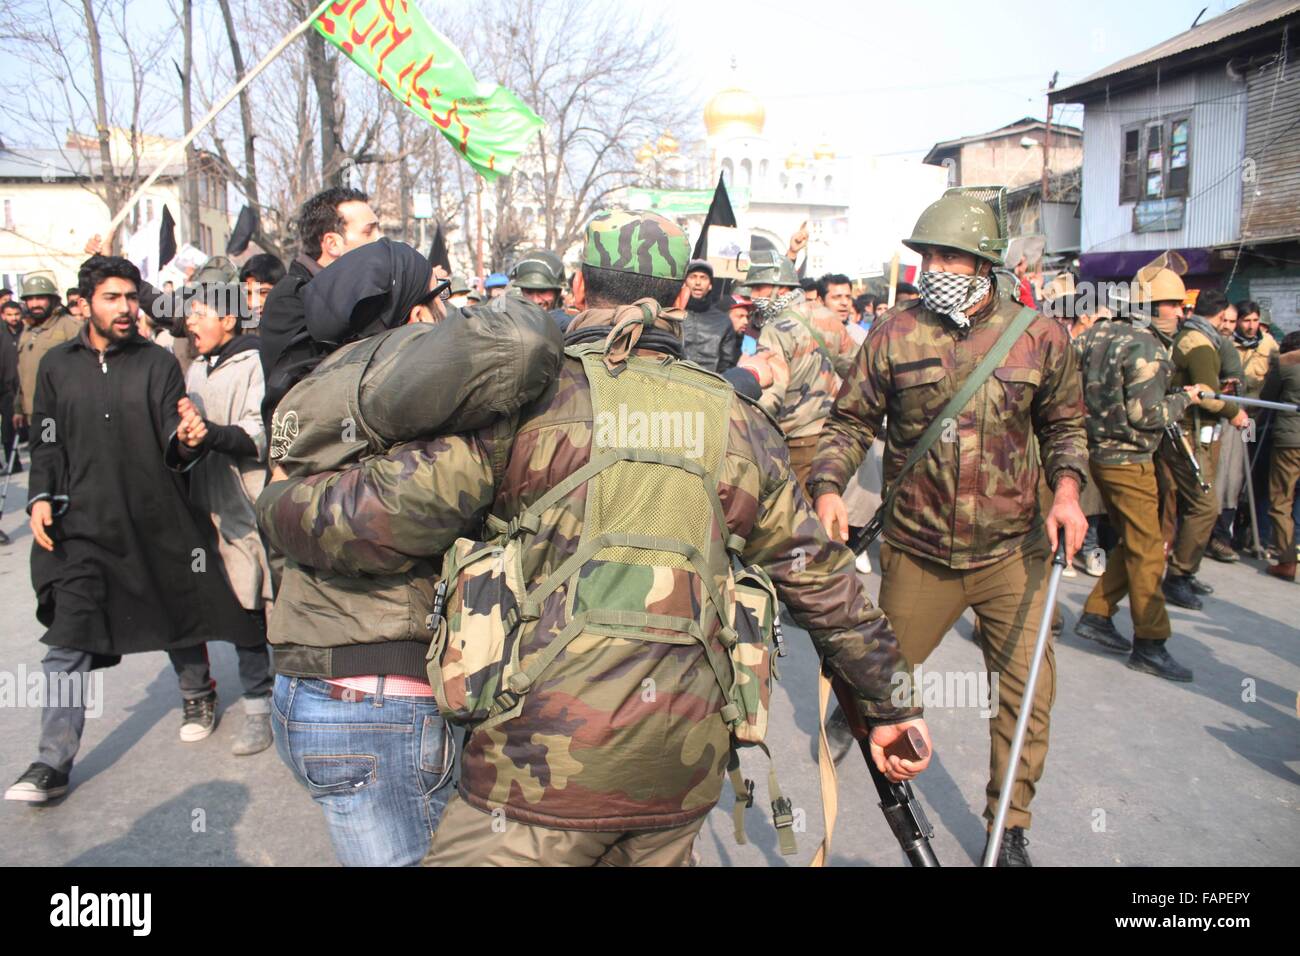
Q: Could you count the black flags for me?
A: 4